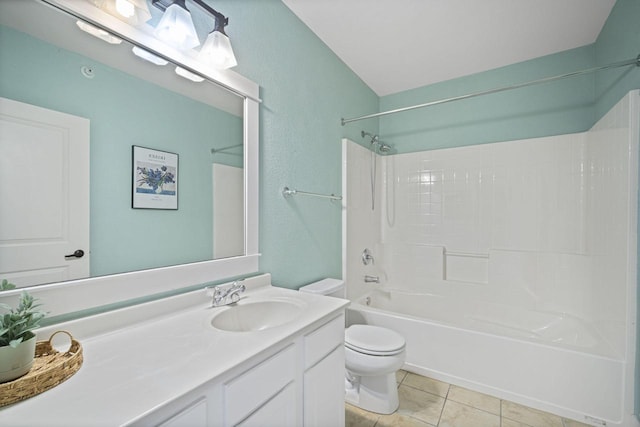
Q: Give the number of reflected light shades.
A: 3